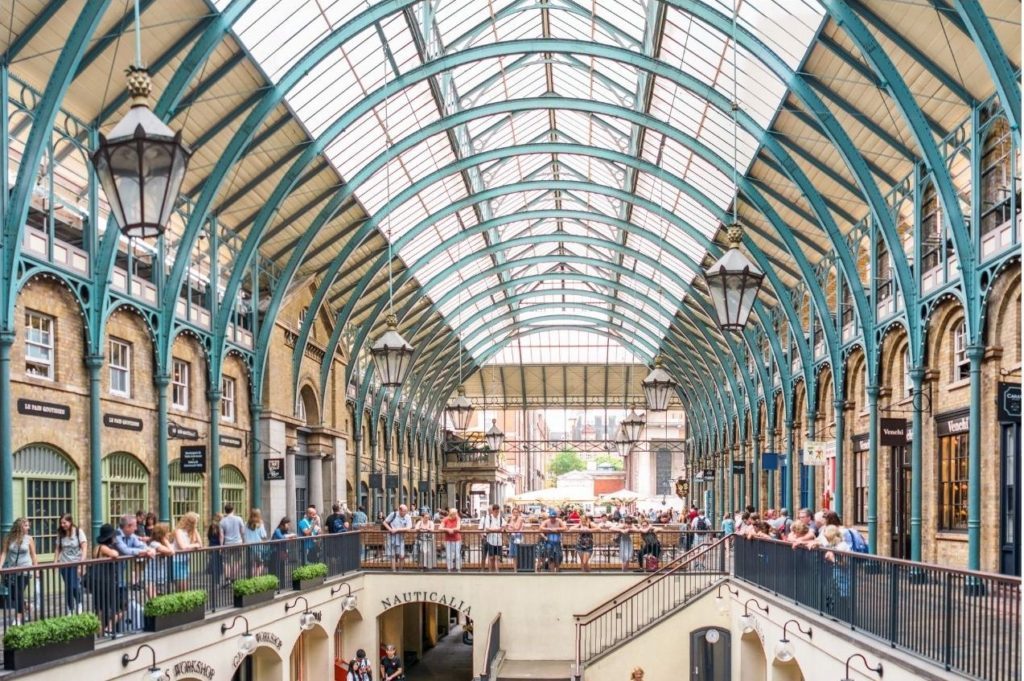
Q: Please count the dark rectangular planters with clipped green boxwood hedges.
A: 4